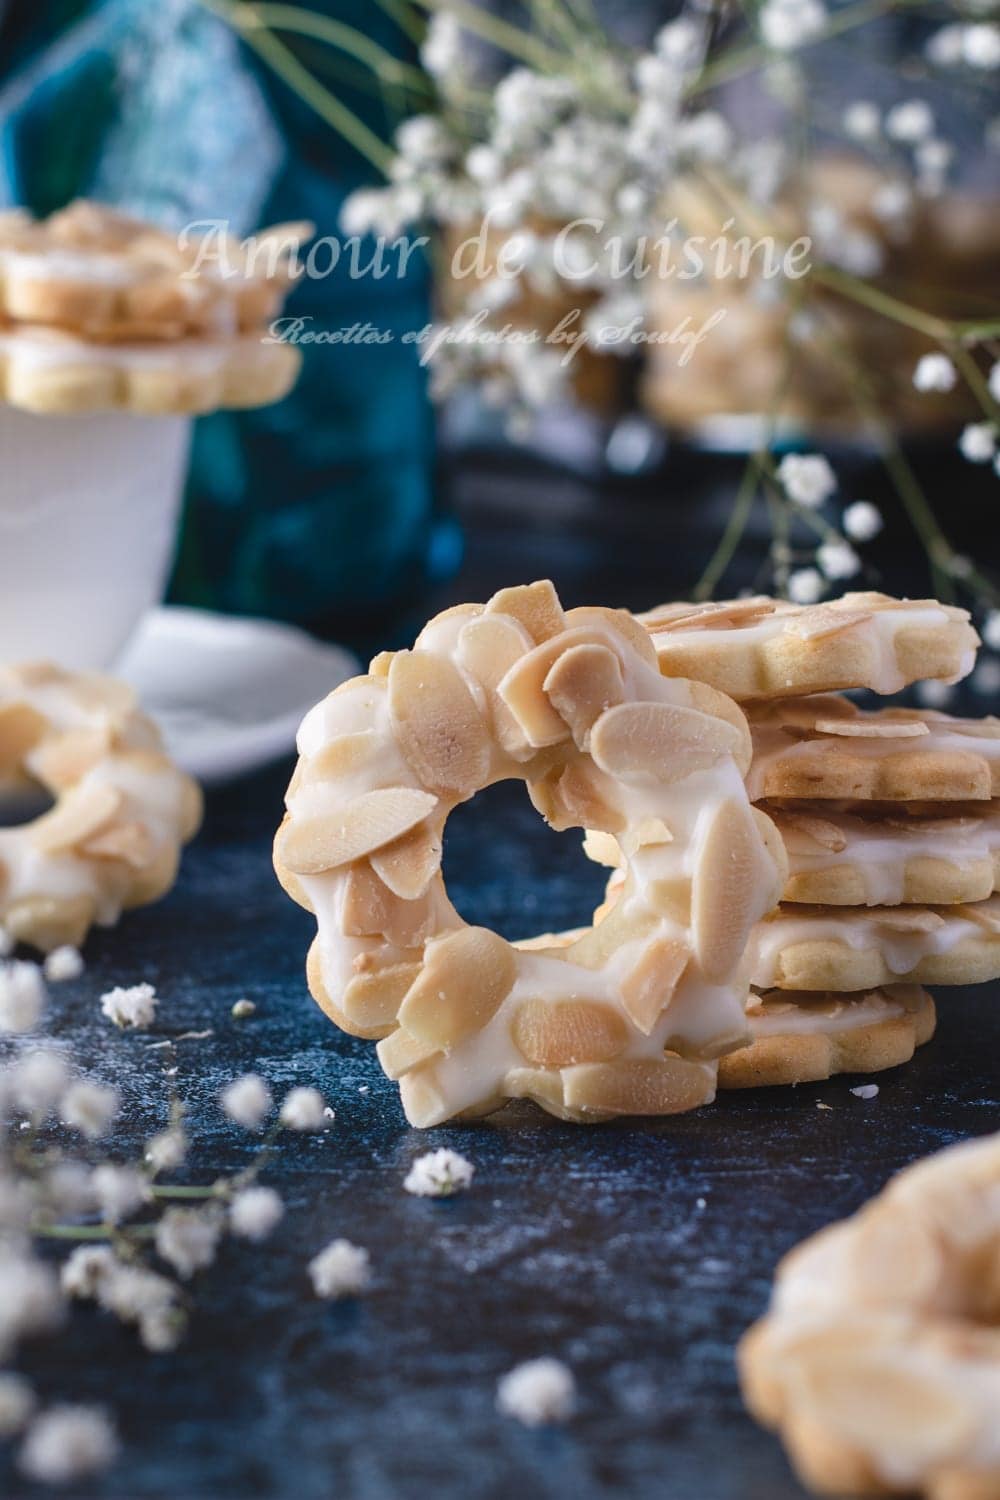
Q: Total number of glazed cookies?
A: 10